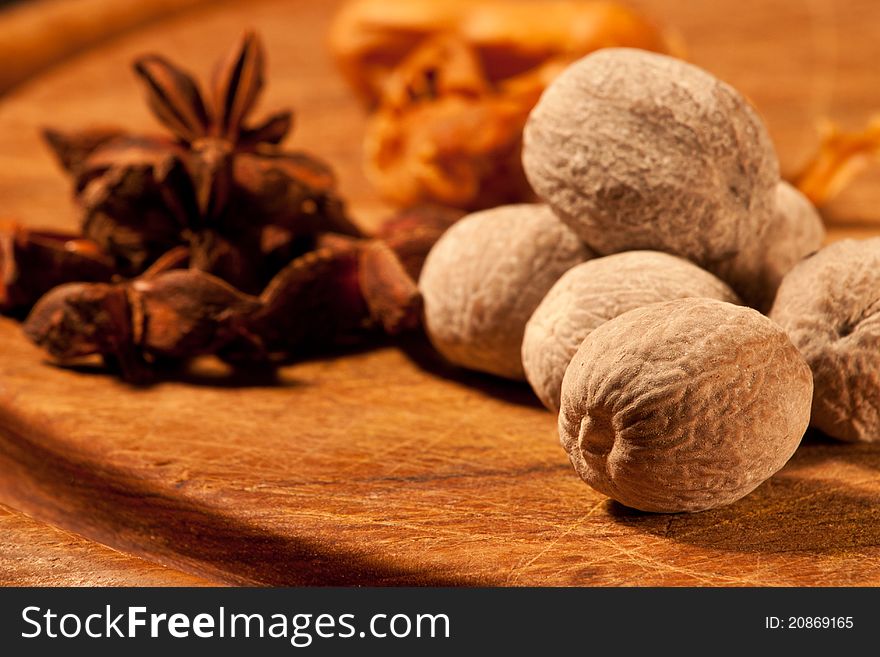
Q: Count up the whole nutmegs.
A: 6